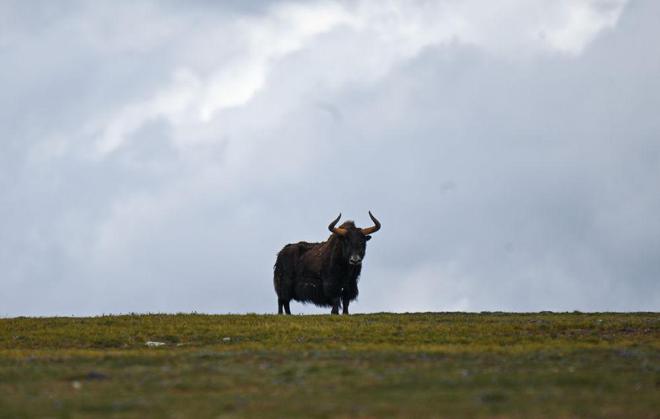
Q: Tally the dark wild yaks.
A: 1